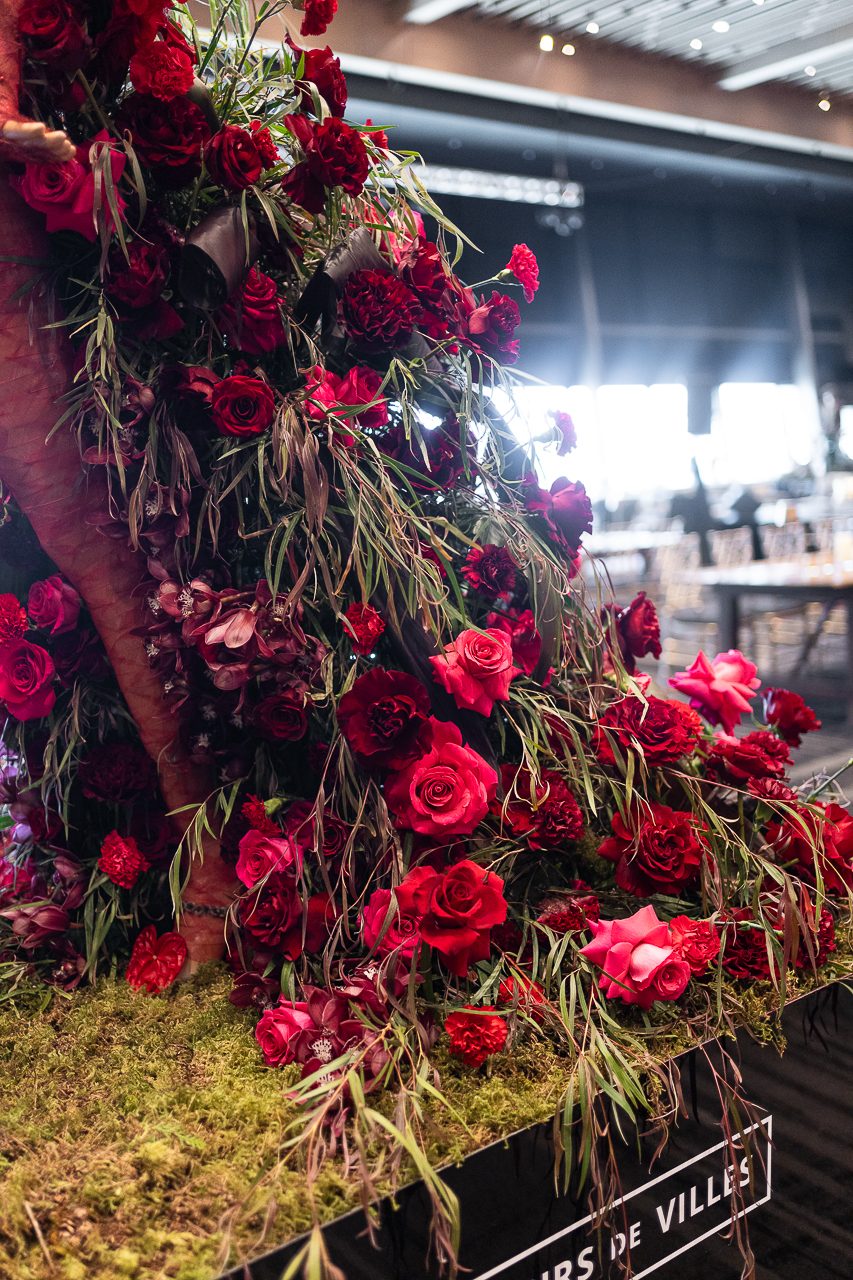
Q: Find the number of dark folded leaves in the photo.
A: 2